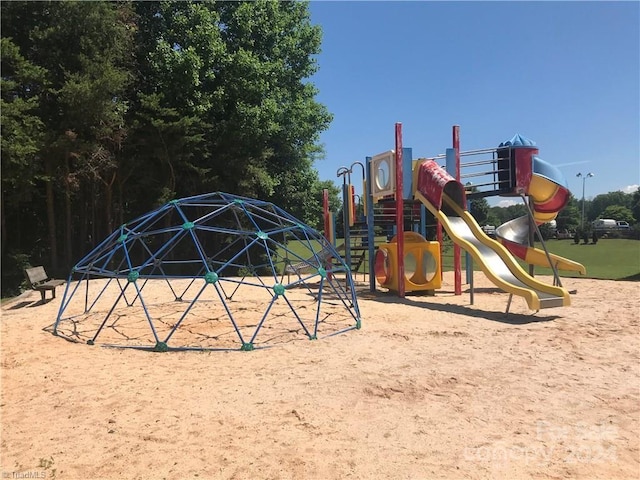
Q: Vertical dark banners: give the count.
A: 0